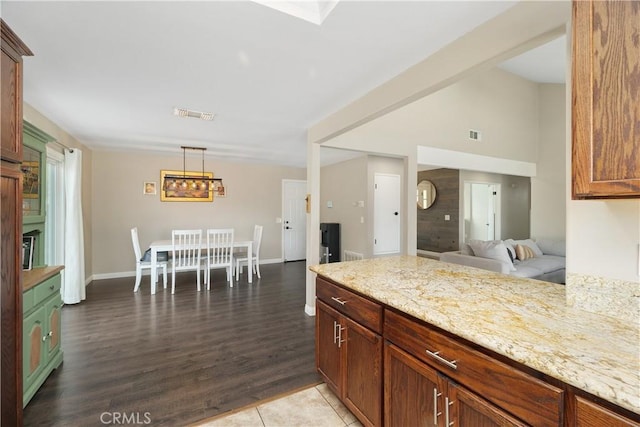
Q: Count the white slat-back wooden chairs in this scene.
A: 4